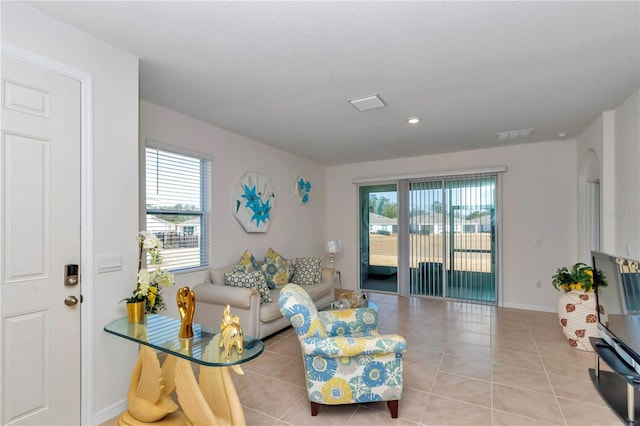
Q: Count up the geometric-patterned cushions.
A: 2